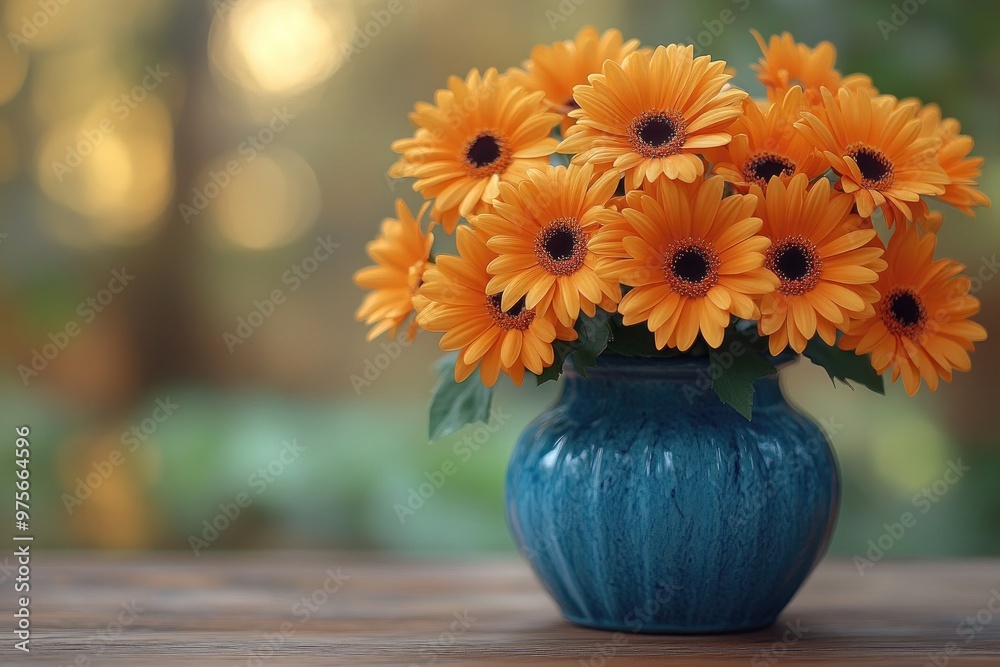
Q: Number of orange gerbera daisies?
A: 13